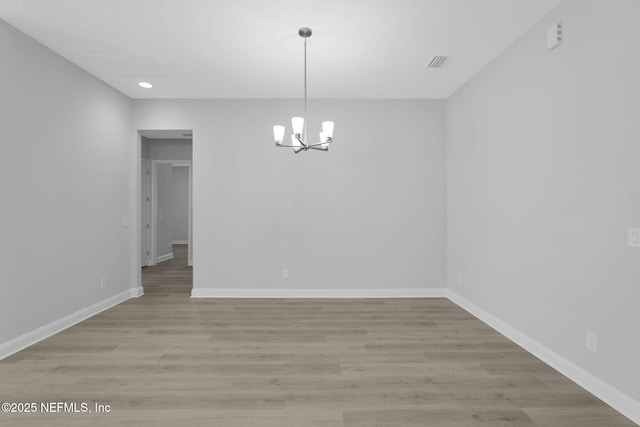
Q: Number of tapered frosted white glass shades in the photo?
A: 5